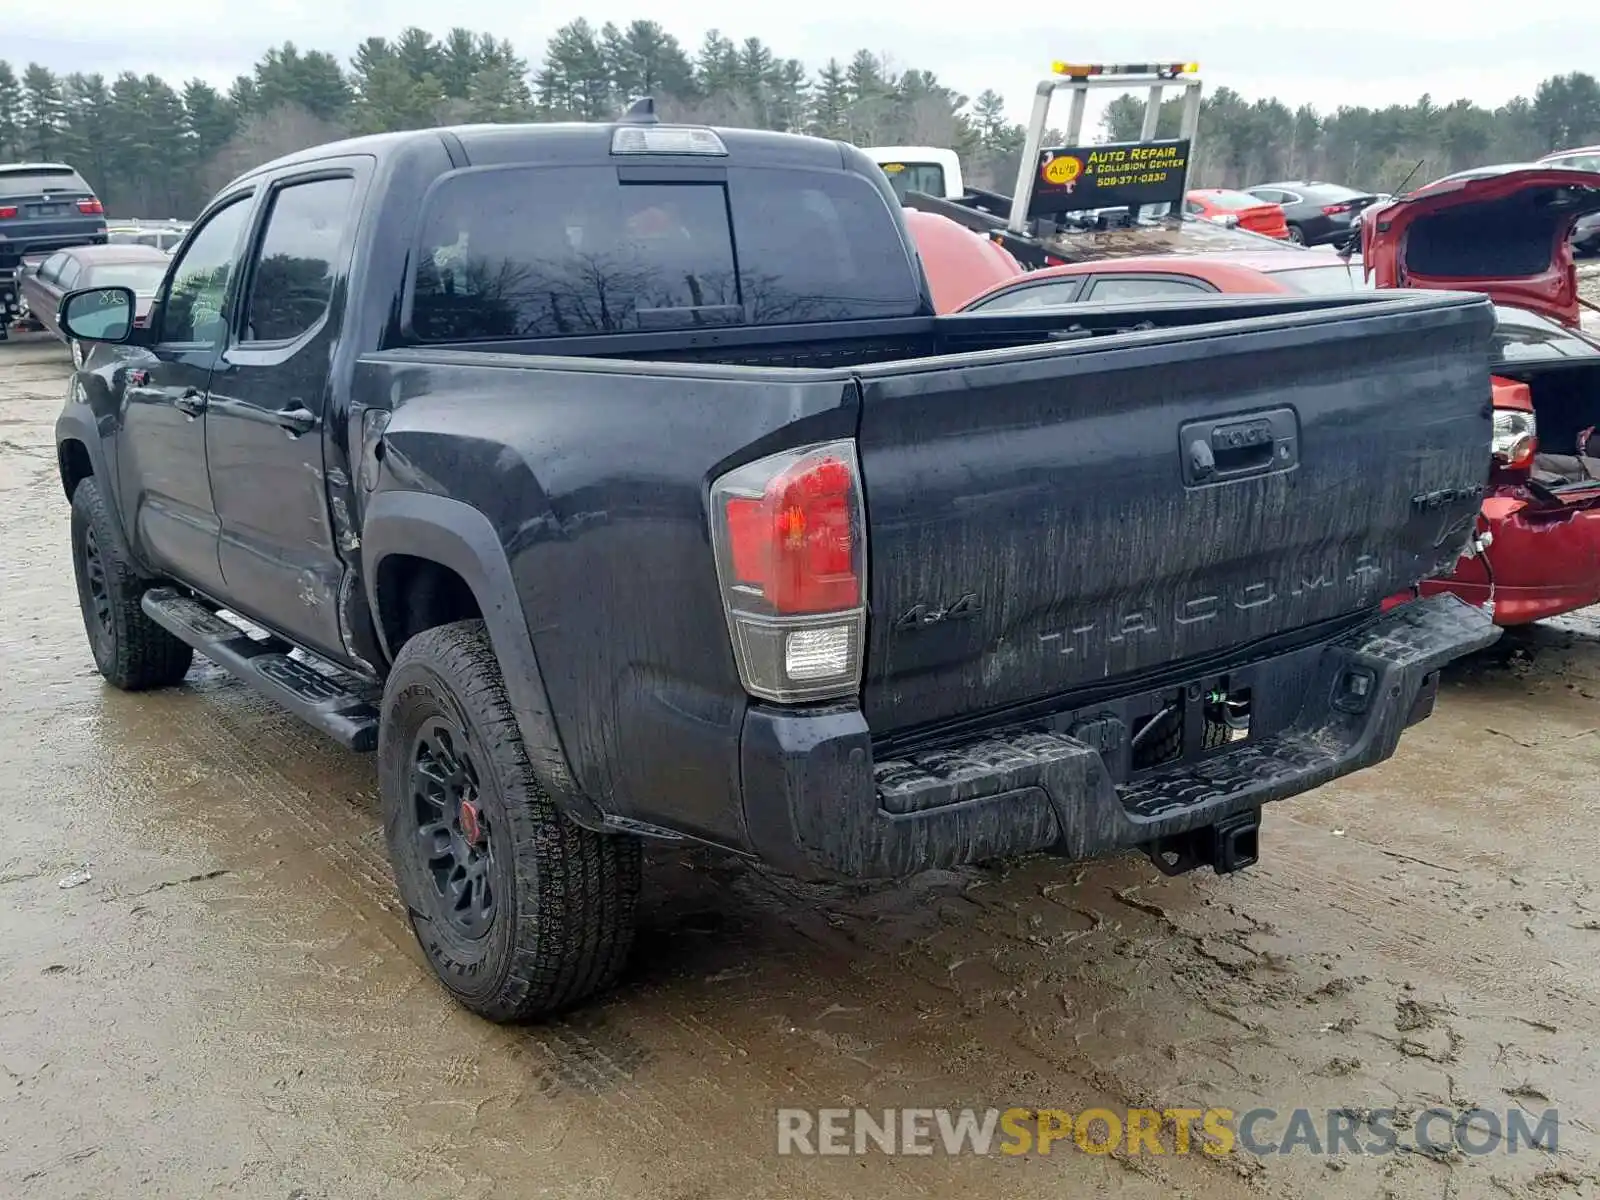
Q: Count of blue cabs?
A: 0